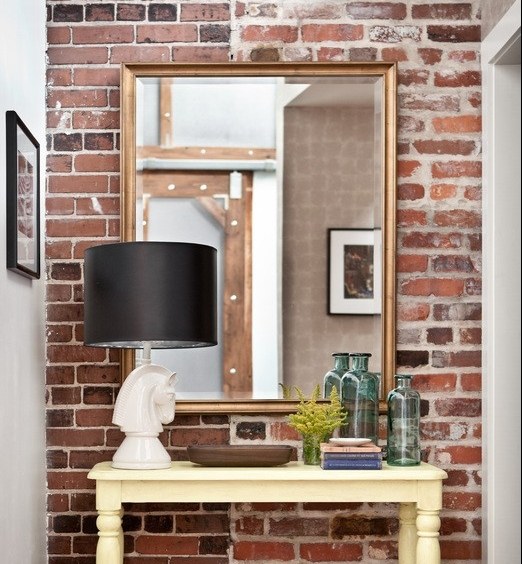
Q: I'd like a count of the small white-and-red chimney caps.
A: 0